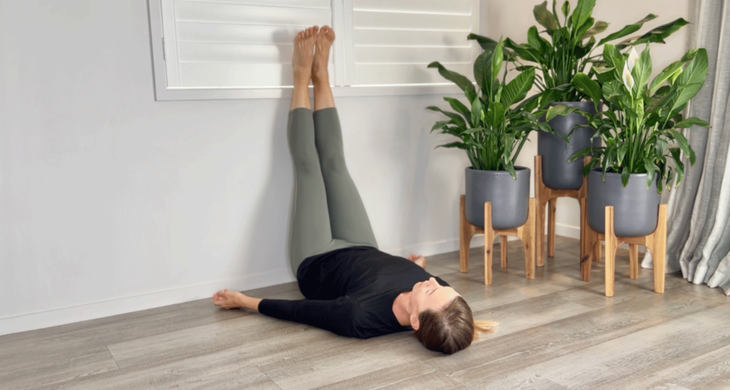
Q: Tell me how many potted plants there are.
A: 3